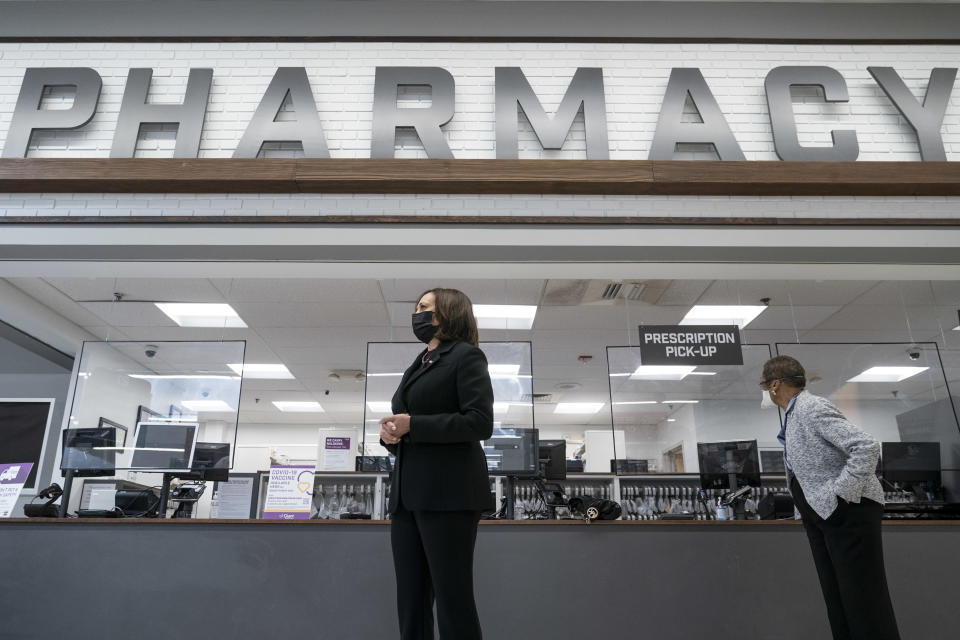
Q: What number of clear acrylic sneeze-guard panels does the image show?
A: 4